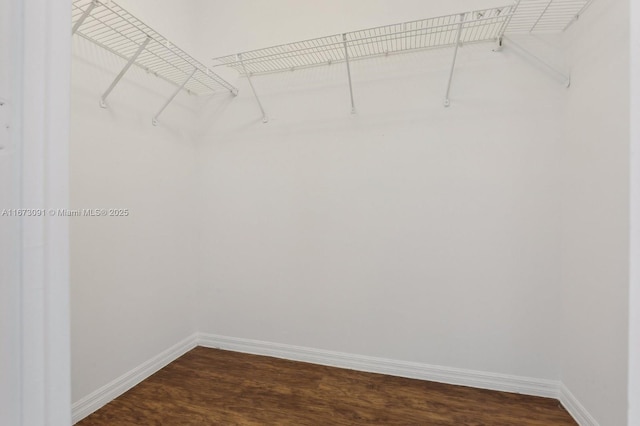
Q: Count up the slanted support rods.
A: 7